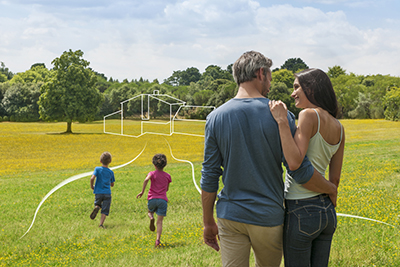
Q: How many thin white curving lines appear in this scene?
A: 2